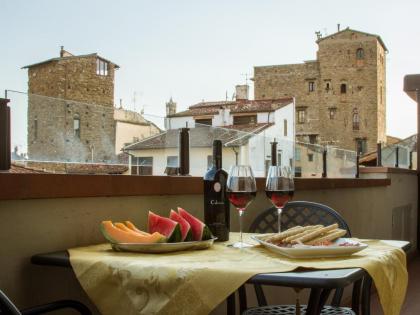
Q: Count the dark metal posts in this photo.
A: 8